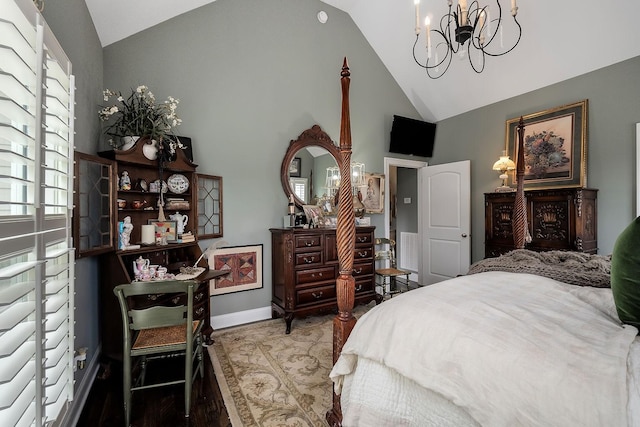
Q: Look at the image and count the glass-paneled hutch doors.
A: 2